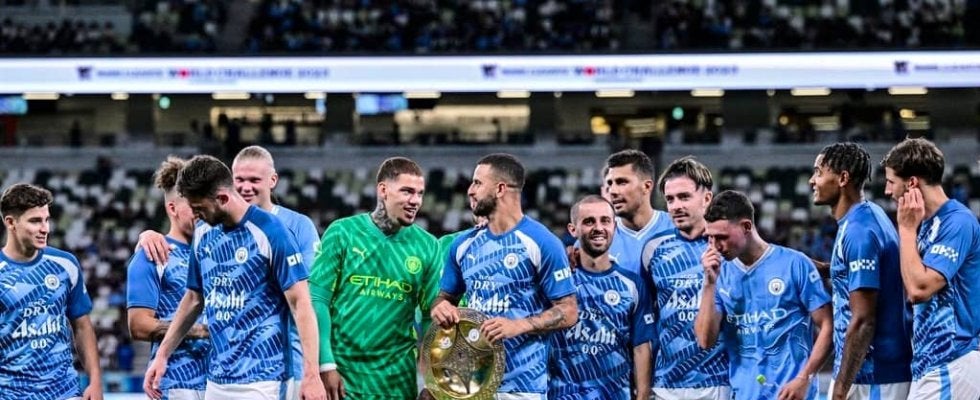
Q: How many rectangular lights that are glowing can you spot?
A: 10